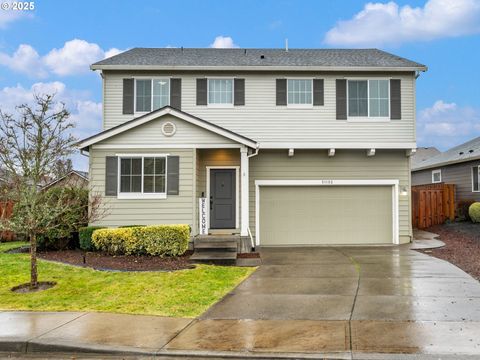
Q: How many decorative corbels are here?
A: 4